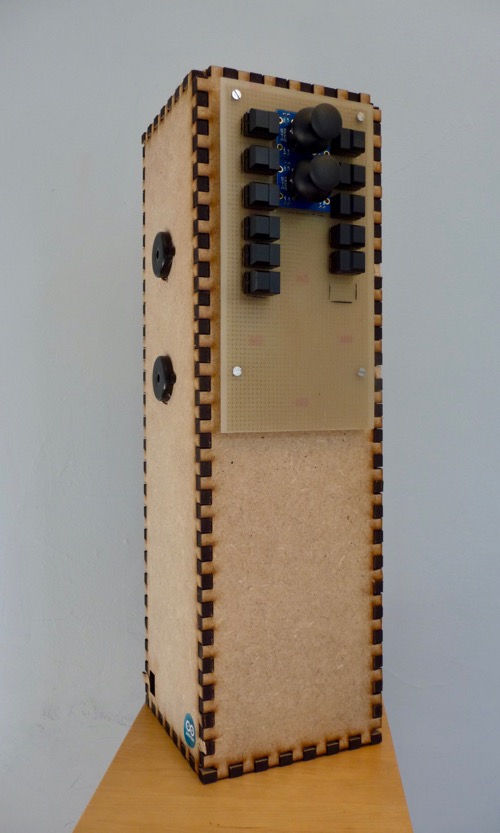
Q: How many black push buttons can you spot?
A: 11